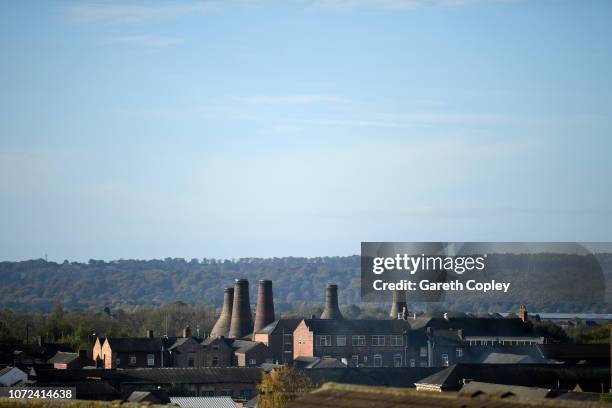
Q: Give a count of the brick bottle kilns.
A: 5